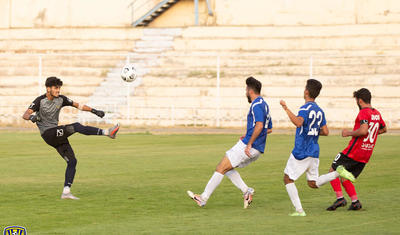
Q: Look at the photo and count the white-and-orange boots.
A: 2